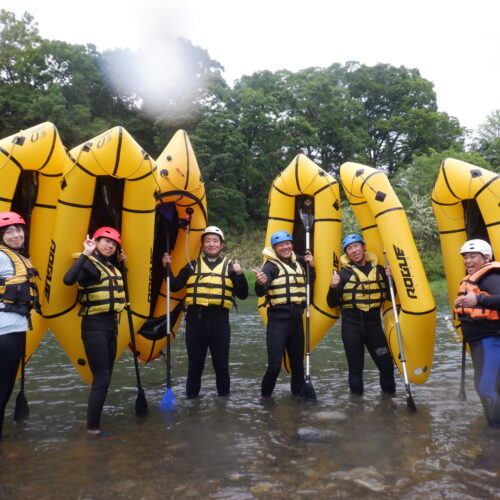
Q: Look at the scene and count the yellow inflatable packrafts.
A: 6